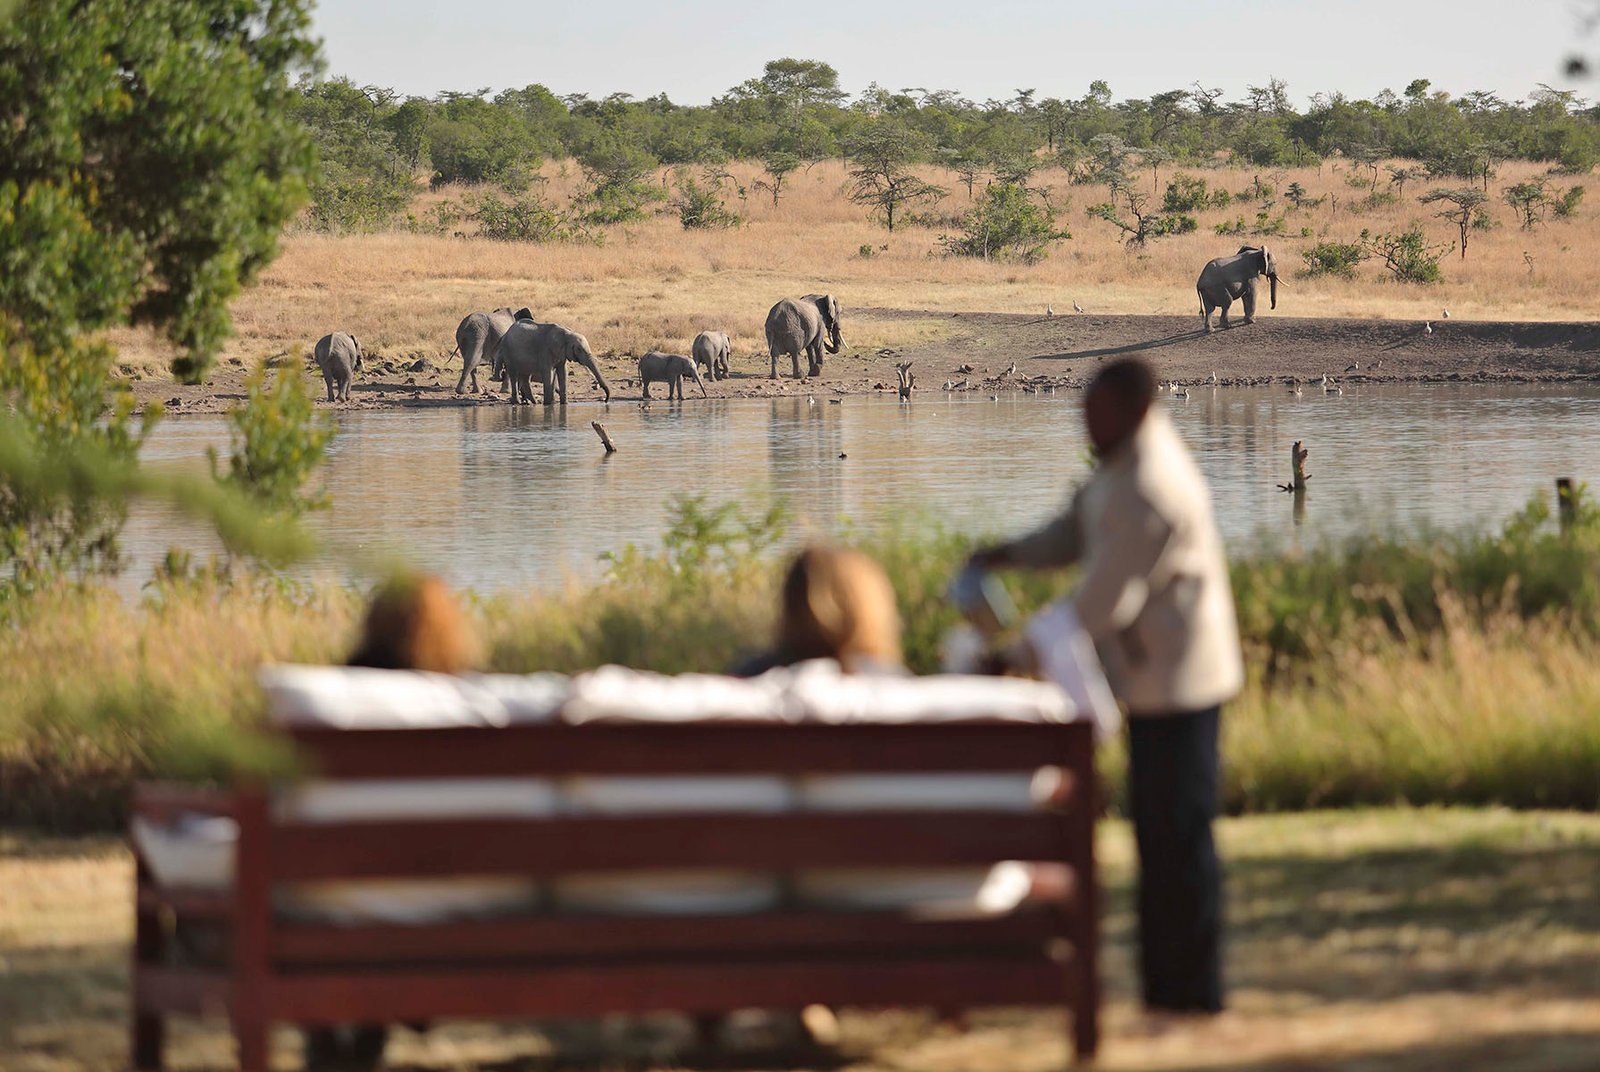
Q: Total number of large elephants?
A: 4